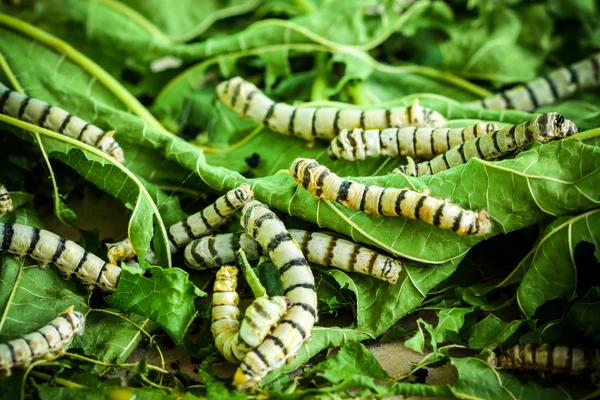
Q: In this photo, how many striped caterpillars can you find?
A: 14